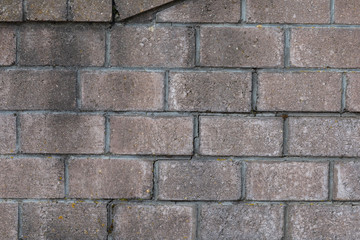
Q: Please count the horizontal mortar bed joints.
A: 5